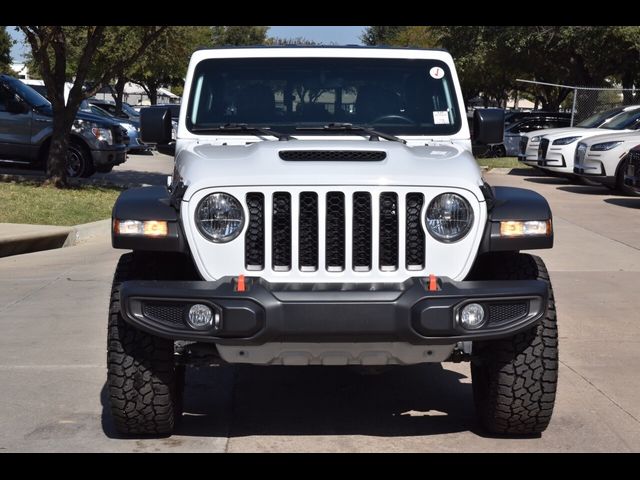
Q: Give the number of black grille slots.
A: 7